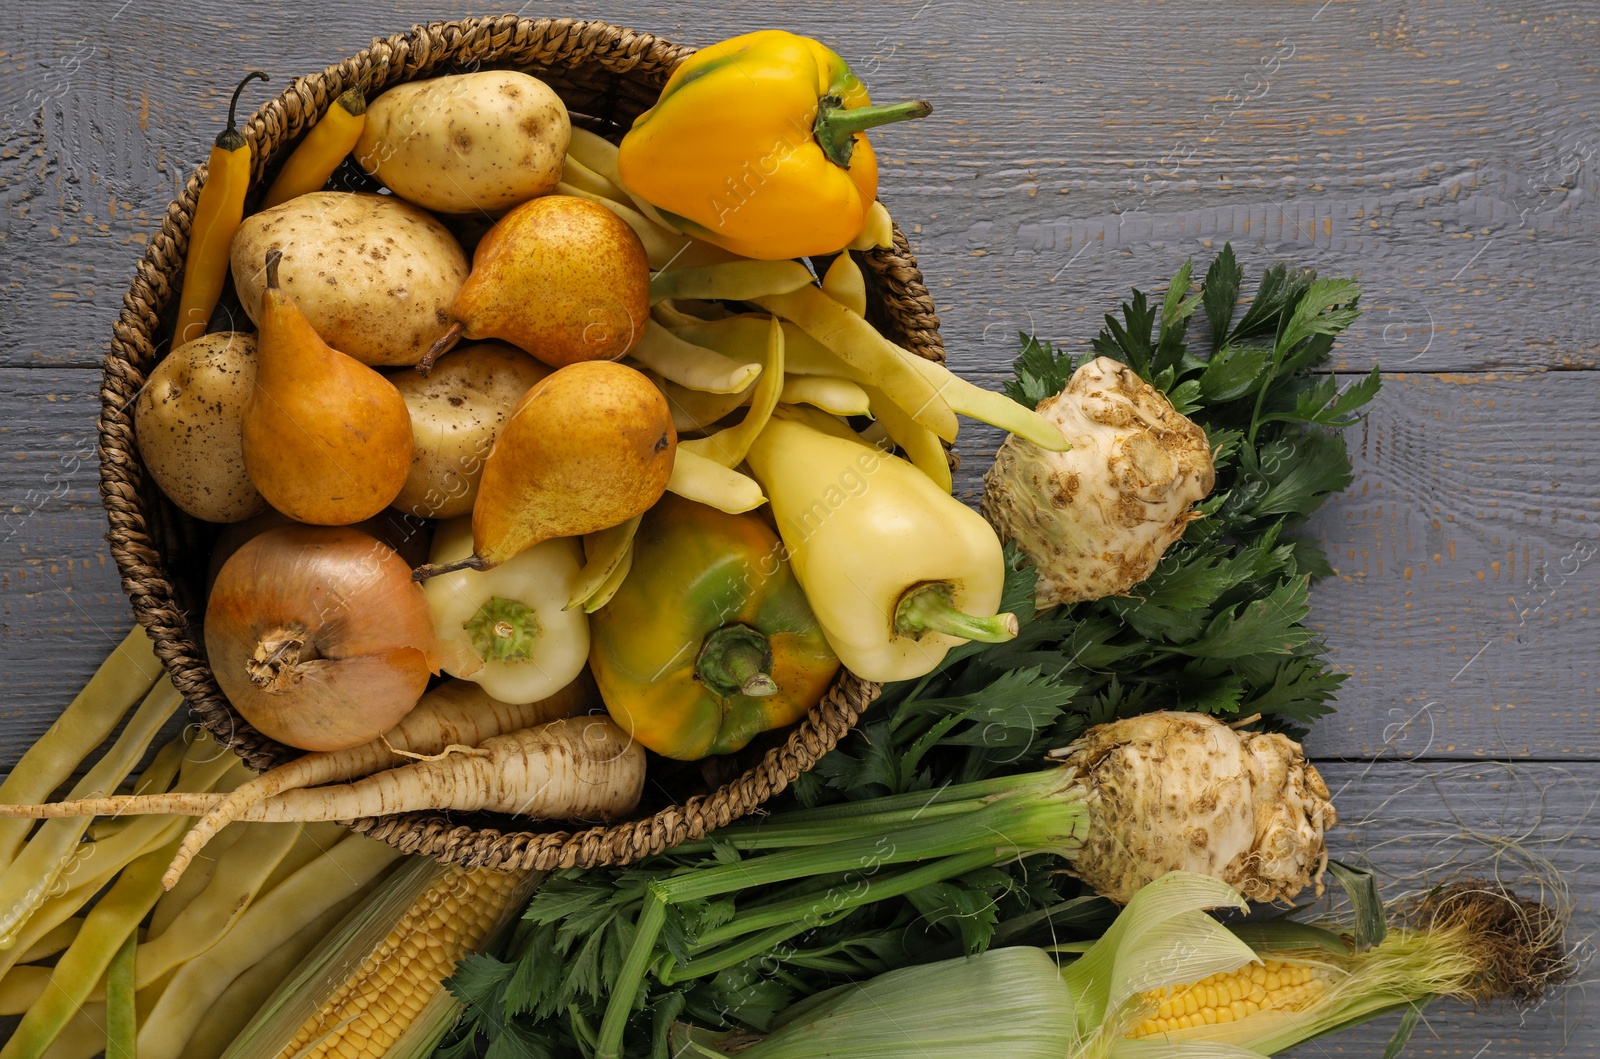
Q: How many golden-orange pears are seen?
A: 3